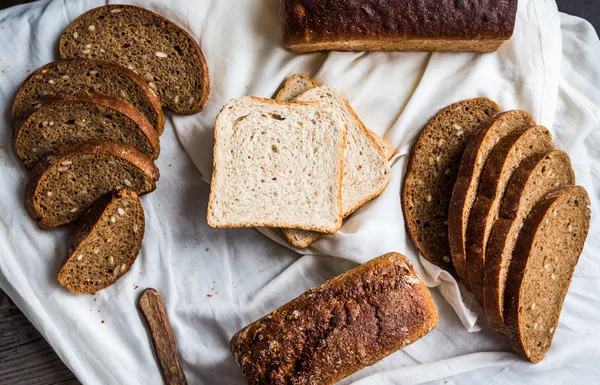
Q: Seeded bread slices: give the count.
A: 10